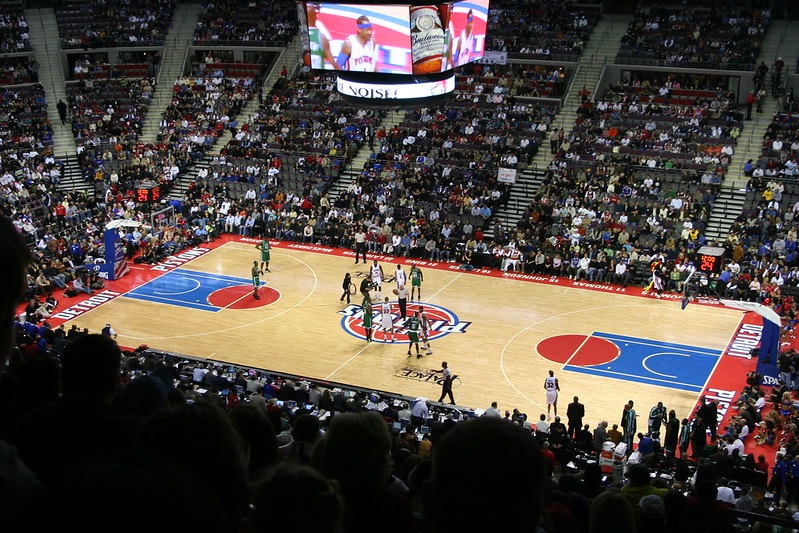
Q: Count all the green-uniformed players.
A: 5